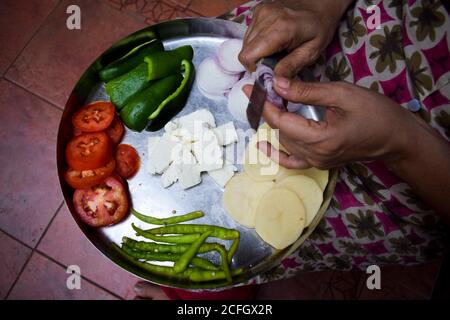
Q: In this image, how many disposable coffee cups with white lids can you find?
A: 0